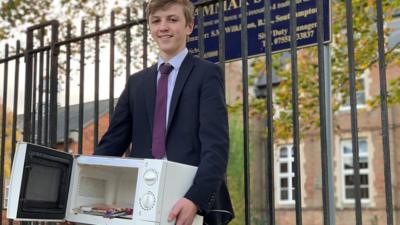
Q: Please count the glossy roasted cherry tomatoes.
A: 0